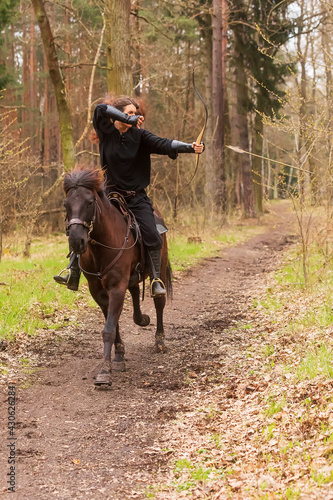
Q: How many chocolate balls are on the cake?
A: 0